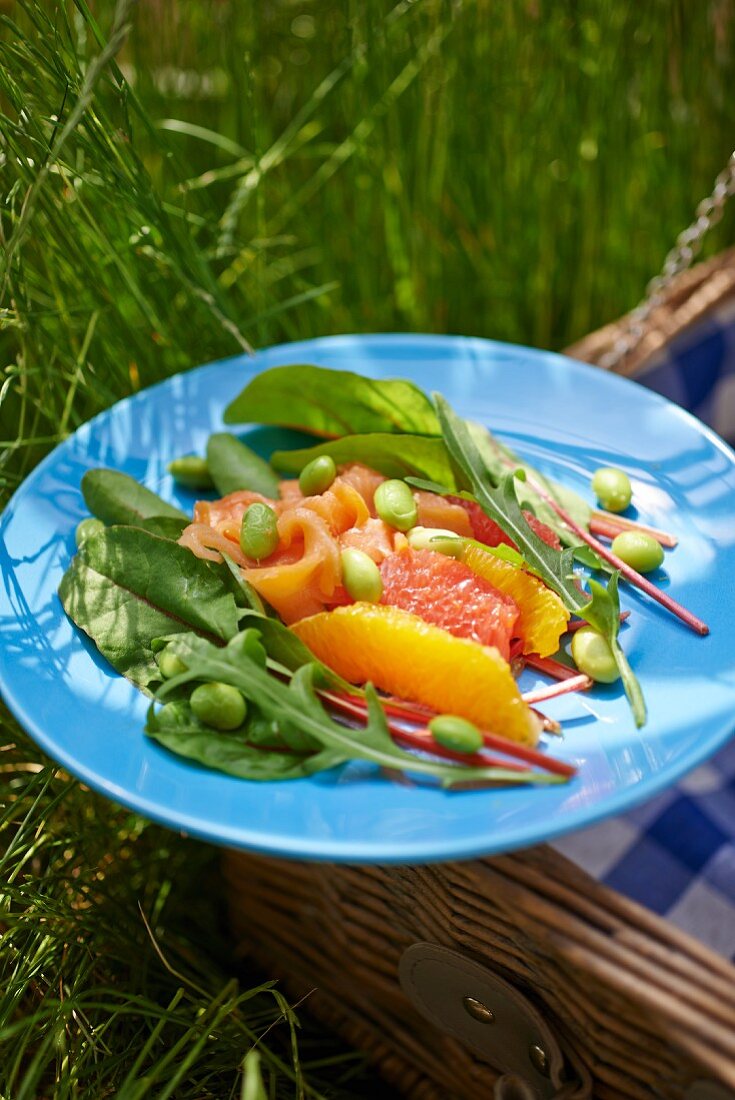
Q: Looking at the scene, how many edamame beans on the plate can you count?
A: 13